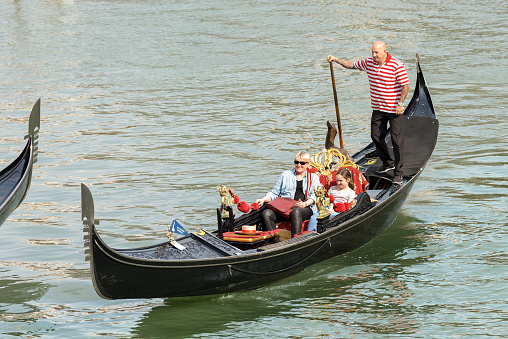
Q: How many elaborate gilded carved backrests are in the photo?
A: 1